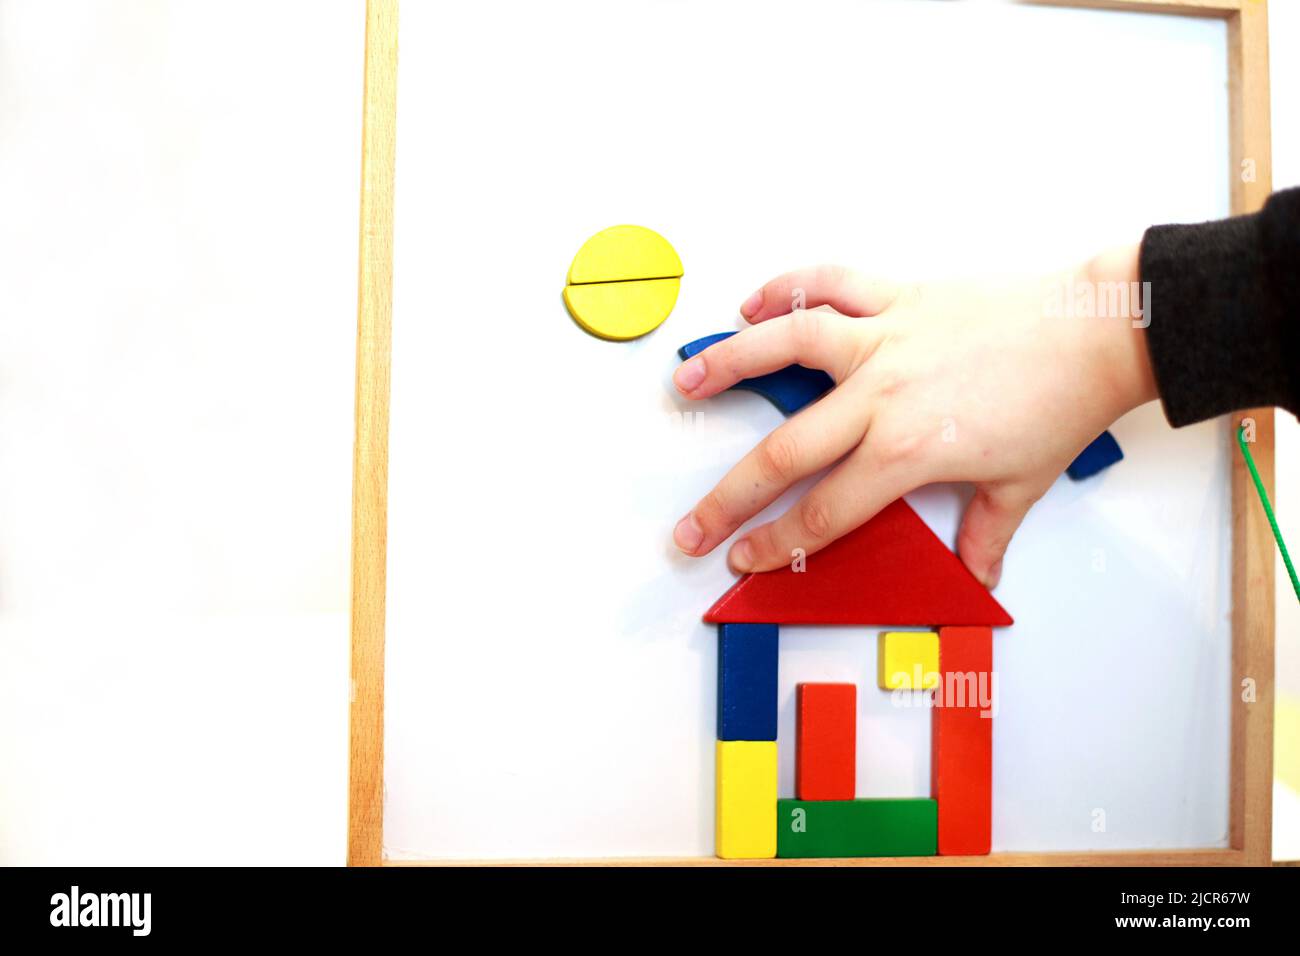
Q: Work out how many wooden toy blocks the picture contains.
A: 11